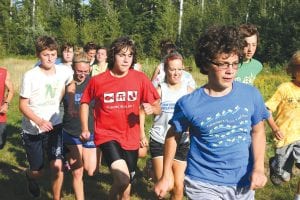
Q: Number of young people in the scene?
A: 12